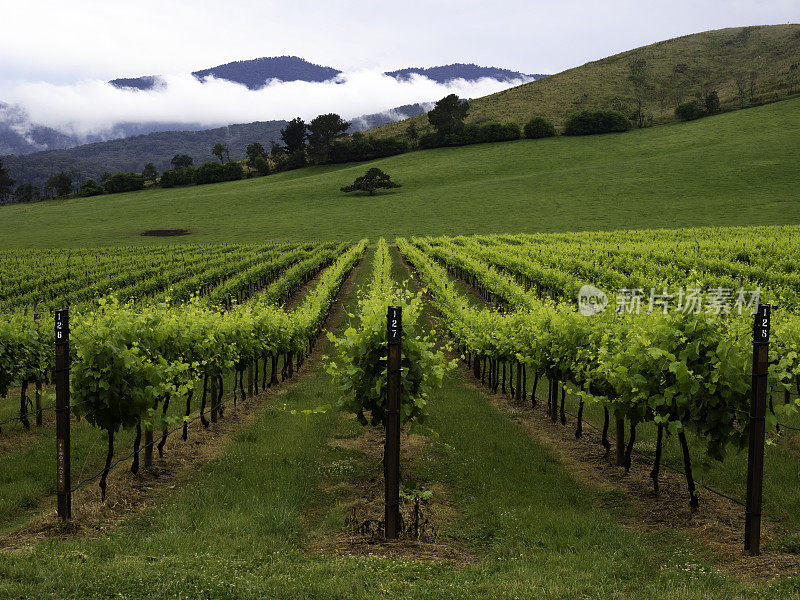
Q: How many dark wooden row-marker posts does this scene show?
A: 3